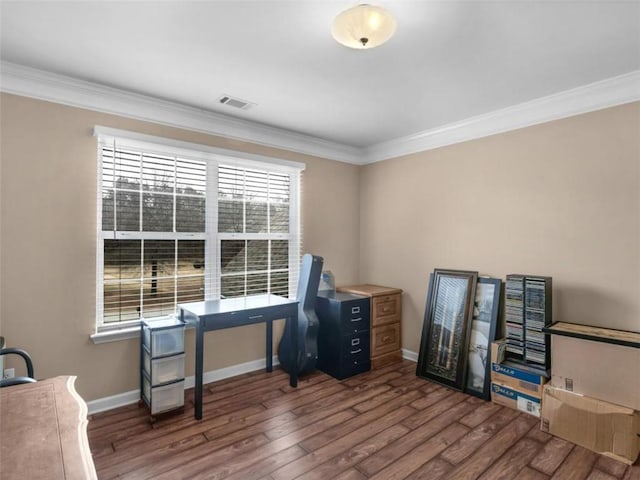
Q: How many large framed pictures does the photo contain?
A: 2